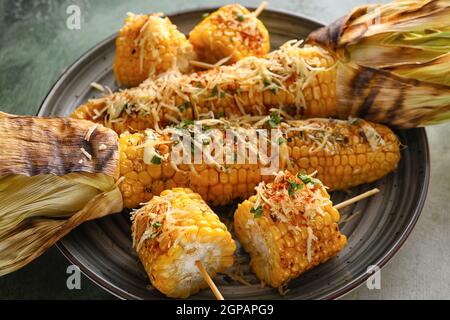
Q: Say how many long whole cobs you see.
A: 2